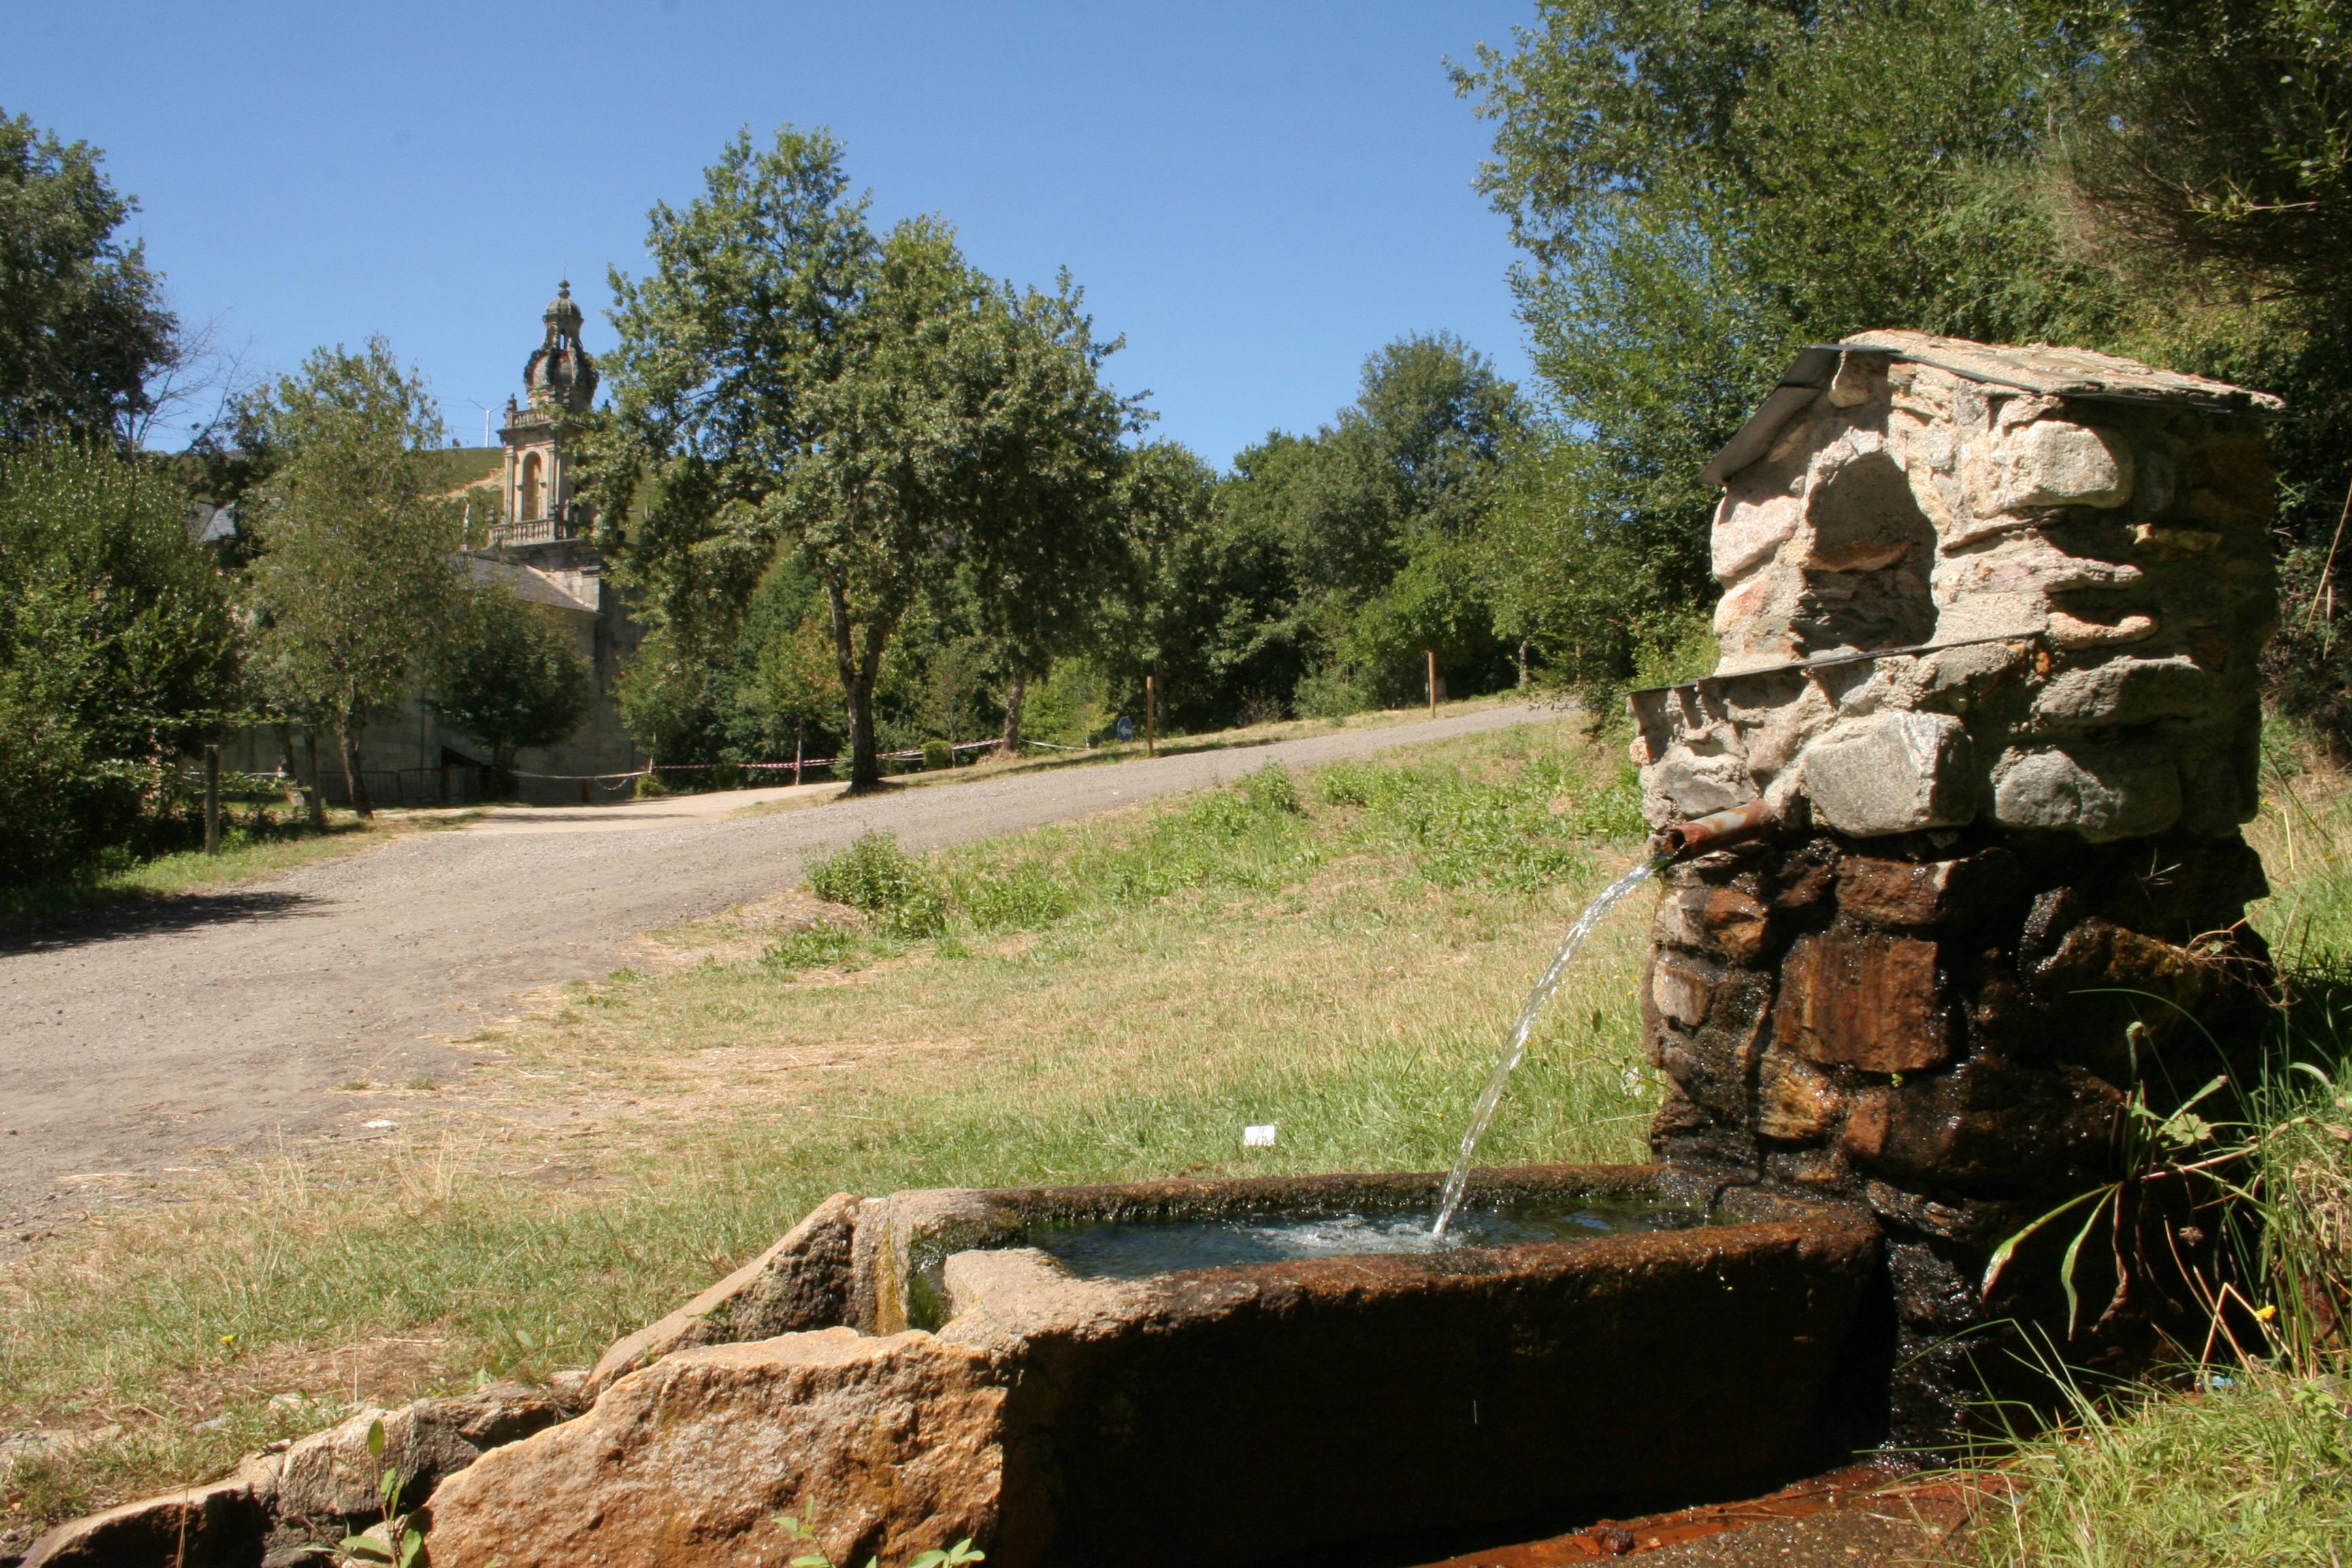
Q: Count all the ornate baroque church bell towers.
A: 1